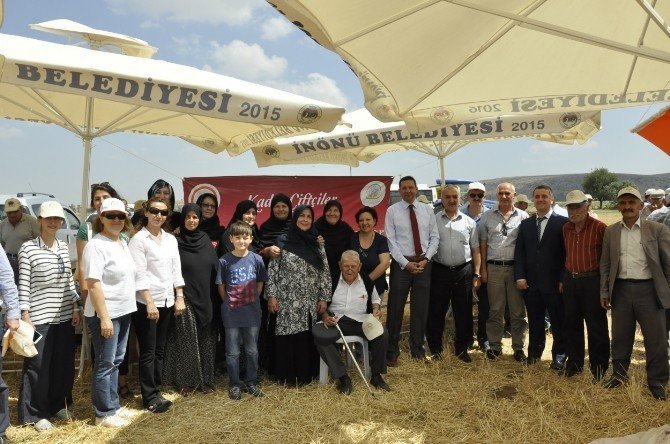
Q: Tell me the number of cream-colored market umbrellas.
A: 3